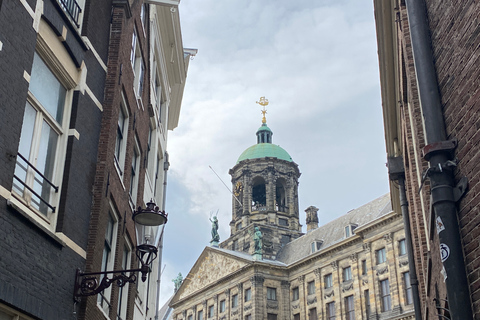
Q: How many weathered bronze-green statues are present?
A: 3